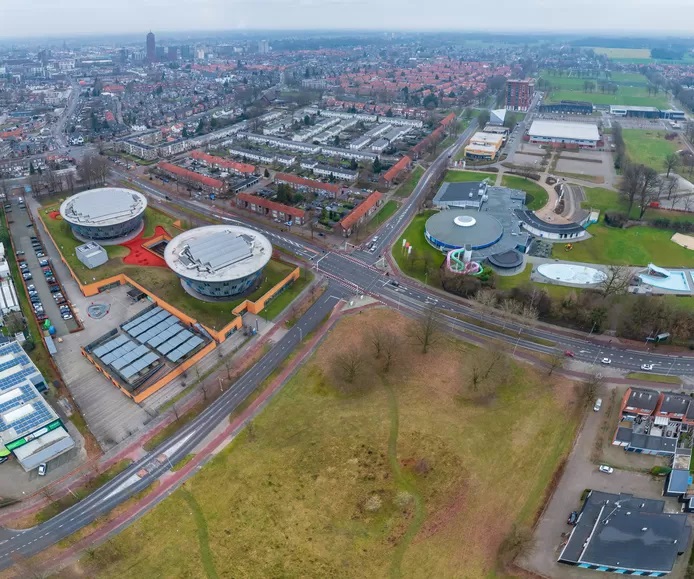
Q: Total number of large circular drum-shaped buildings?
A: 2